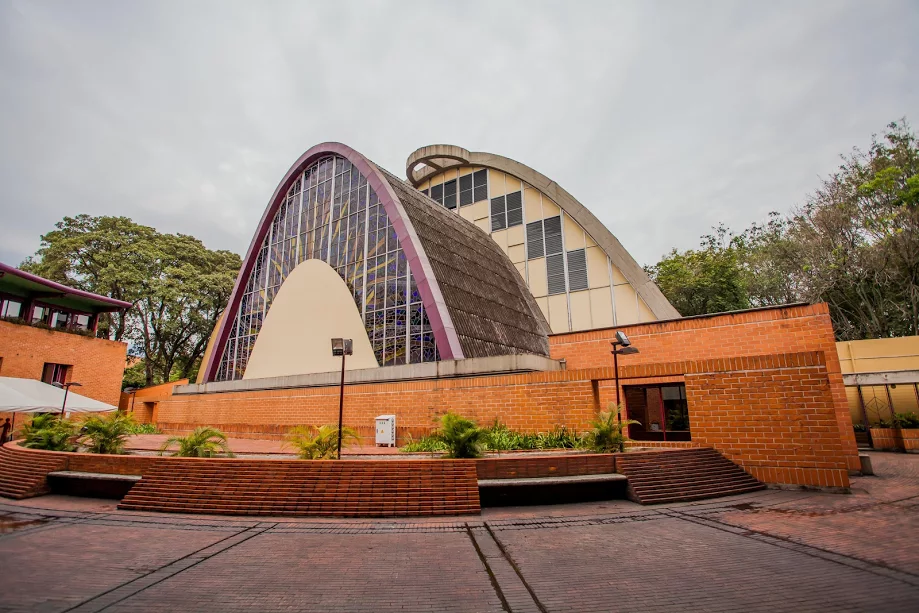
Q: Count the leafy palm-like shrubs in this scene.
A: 6